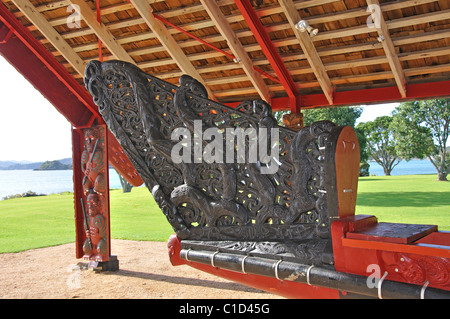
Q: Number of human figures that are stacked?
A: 2